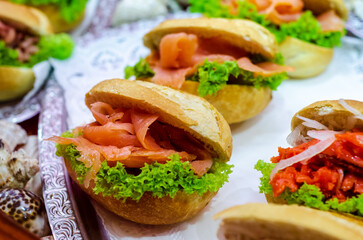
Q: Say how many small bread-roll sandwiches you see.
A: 7